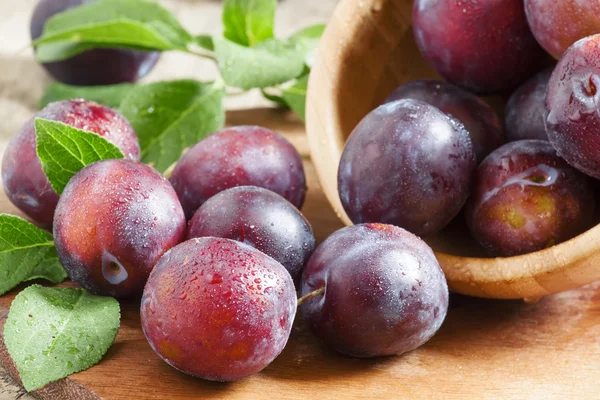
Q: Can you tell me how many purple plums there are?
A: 14